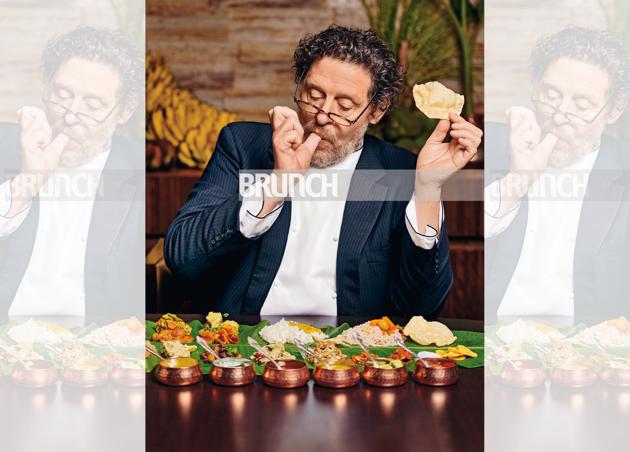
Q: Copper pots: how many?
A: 6